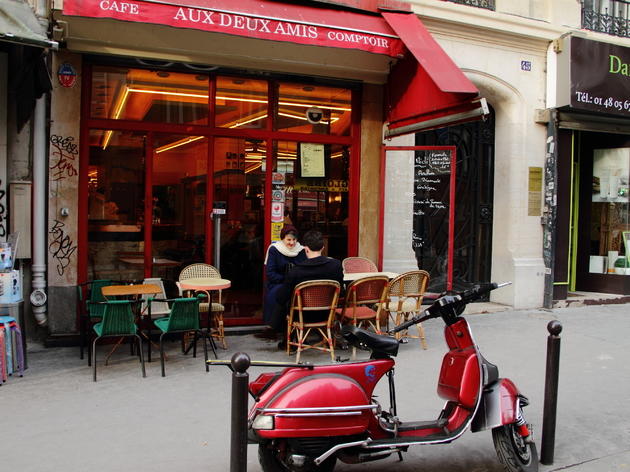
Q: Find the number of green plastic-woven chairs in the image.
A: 3